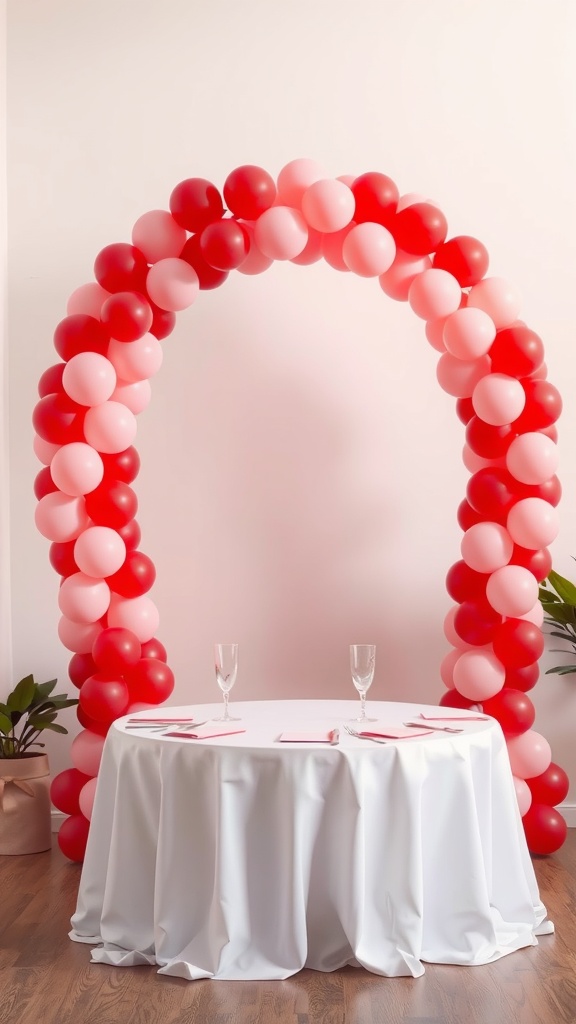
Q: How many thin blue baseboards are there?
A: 0